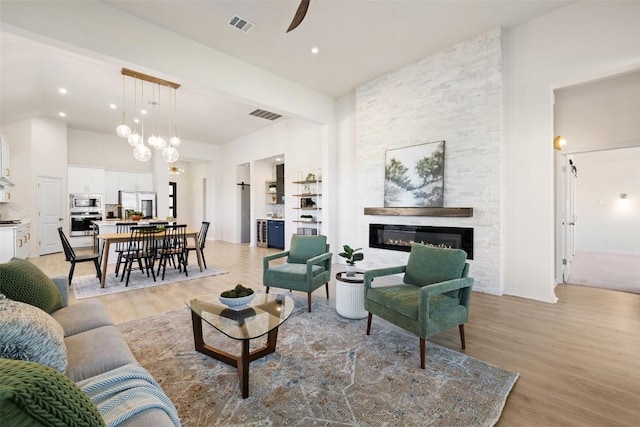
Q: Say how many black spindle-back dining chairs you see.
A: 6